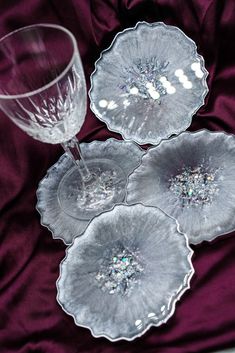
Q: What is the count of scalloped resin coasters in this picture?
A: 4